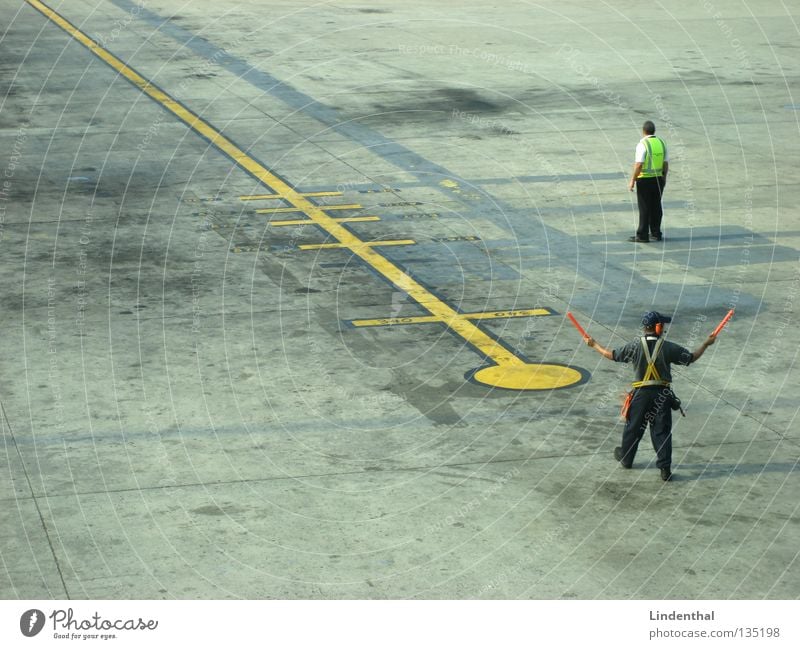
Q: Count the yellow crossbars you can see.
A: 5